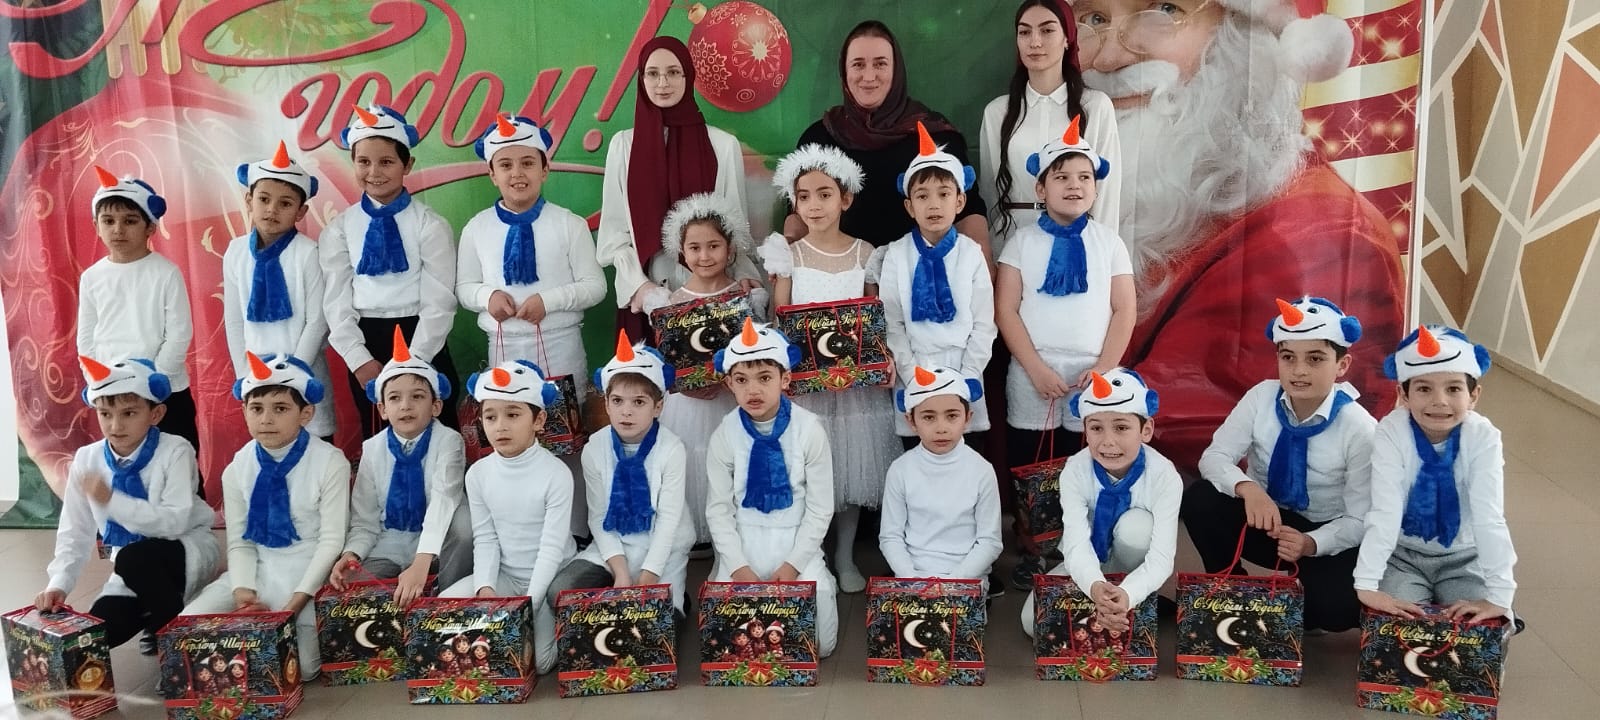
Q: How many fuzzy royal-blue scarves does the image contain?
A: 13